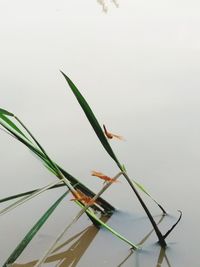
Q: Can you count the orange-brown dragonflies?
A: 3